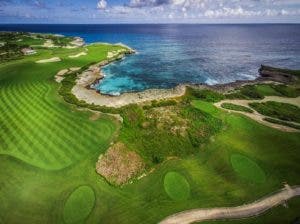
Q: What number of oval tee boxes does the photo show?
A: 3